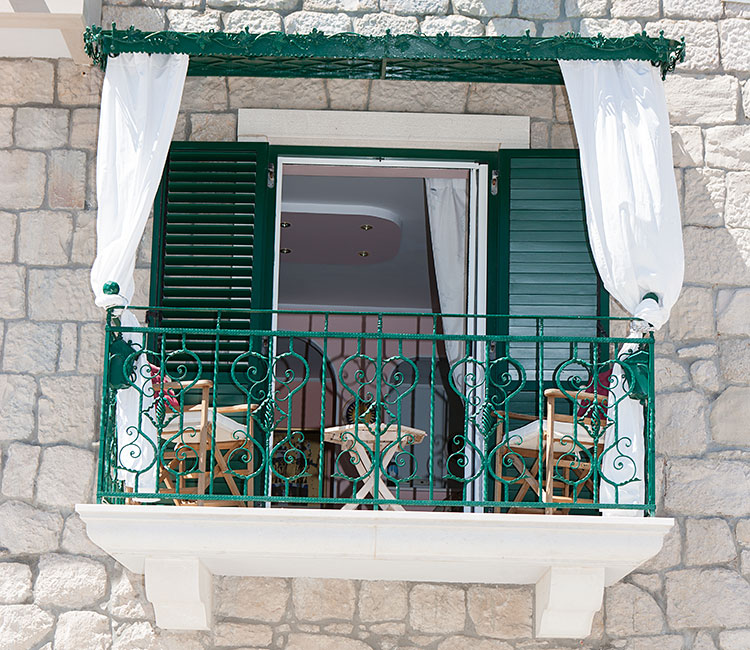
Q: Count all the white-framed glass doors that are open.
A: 1